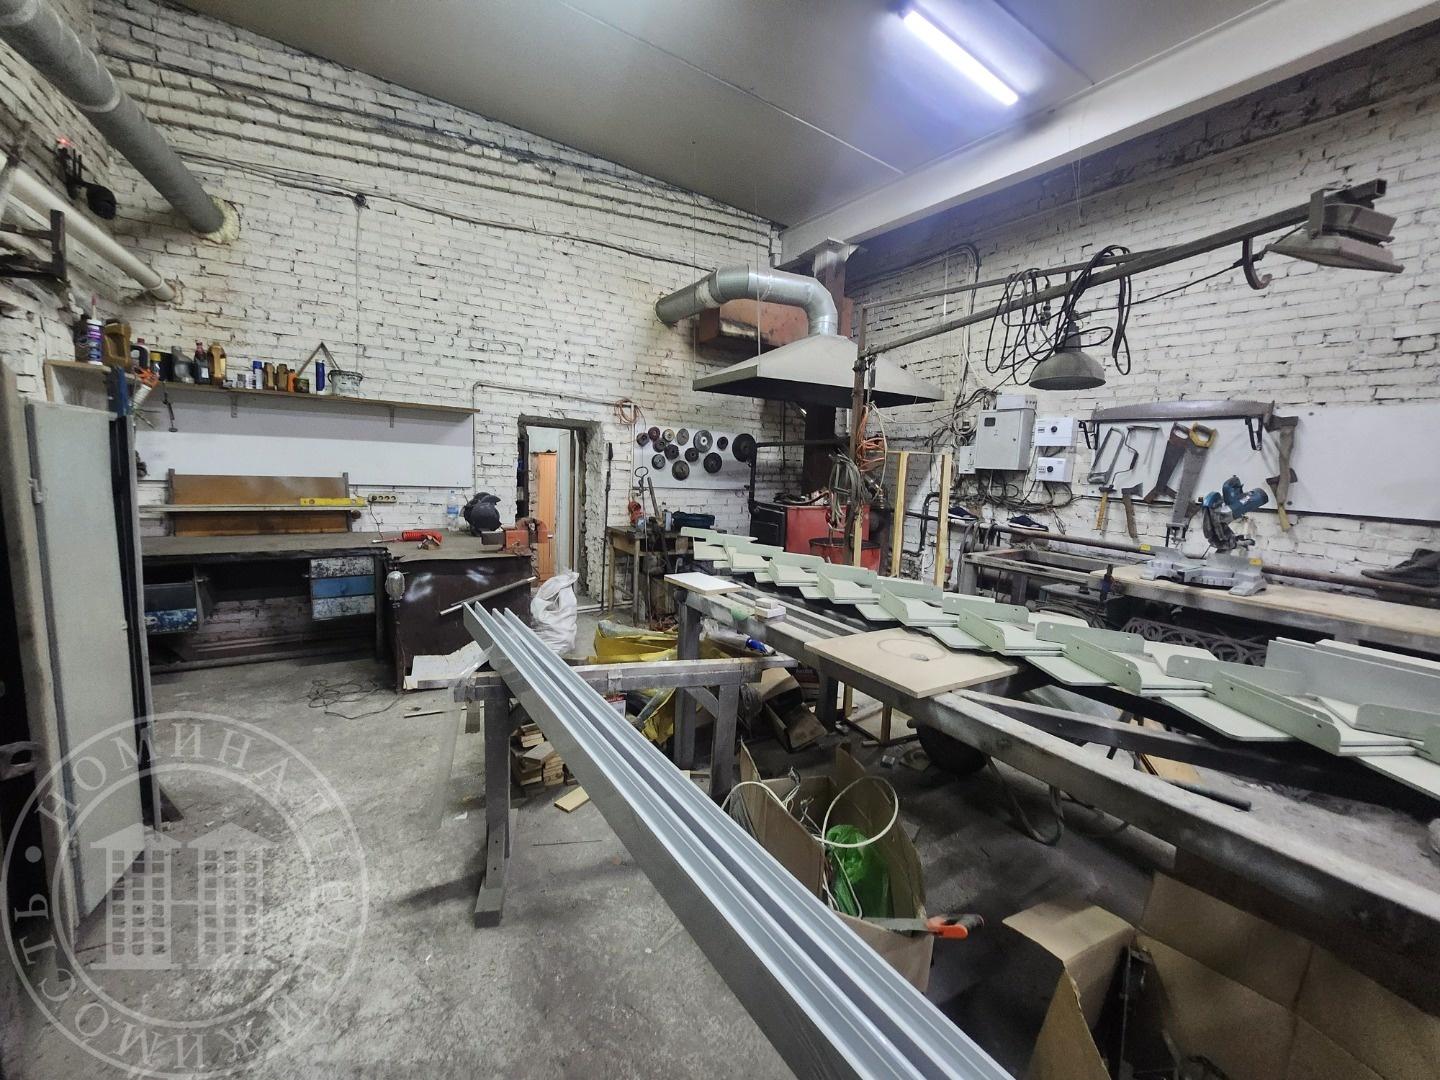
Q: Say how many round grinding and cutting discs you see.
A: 13